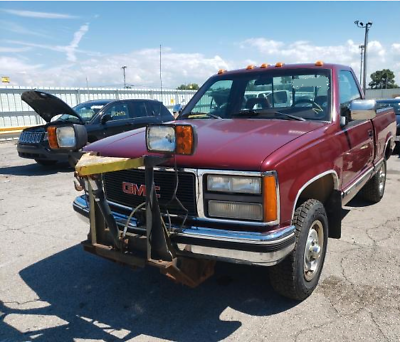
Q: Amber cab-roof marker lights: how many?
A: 5